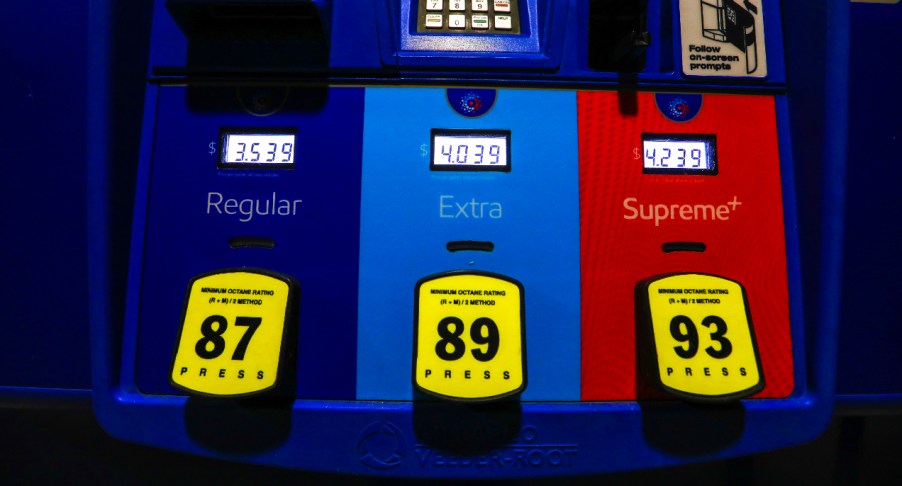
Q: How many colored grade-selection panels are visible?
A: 3